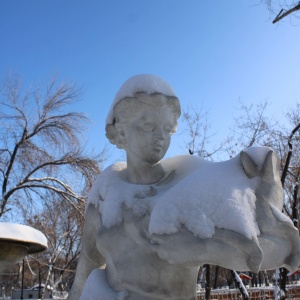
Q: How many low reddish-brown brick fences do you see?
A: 1